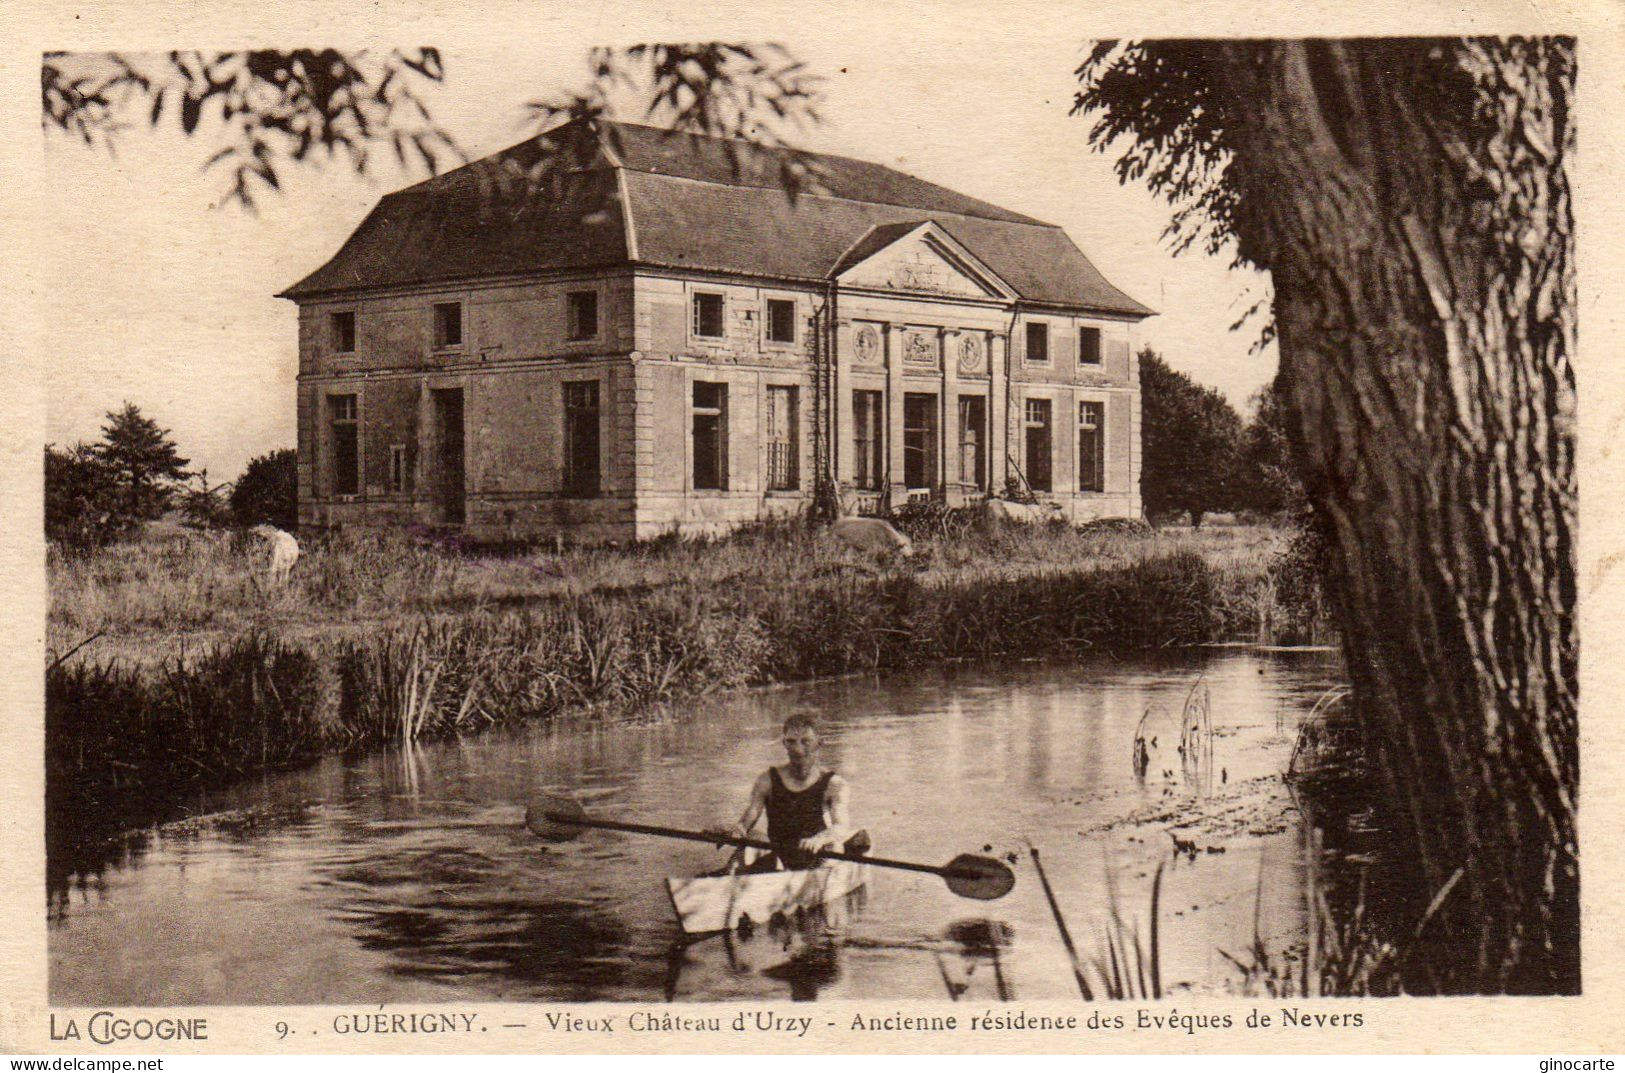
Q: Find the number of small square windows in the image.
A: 7